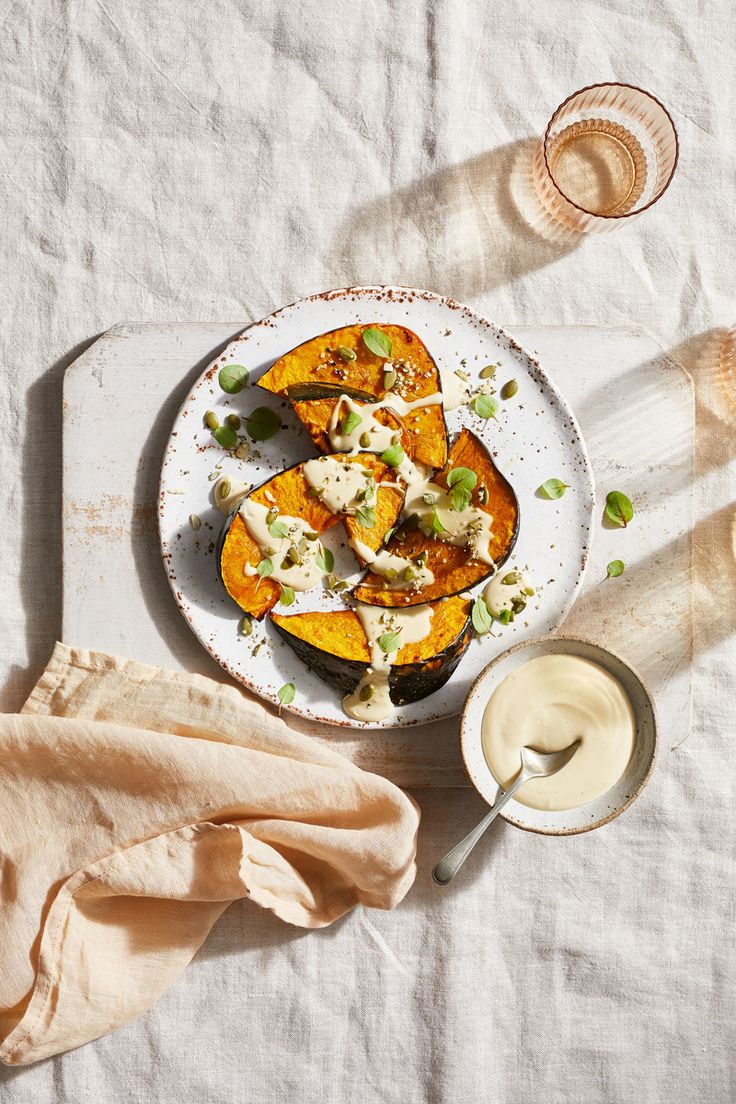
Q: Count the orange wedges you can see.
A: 5